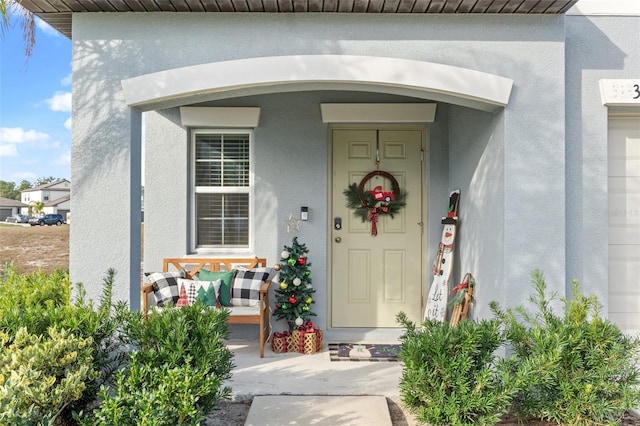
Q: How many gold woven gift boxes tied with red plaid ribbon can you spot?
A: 2